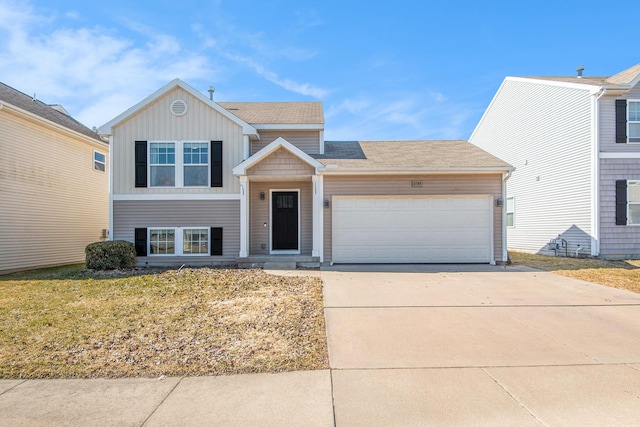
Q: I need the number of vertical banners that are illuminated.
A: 0